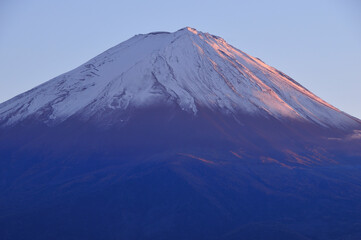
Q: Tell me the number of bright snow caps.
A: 1